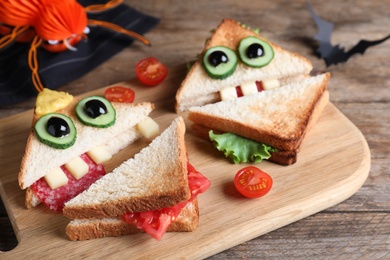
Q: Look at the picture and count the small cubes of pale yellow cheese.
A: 7